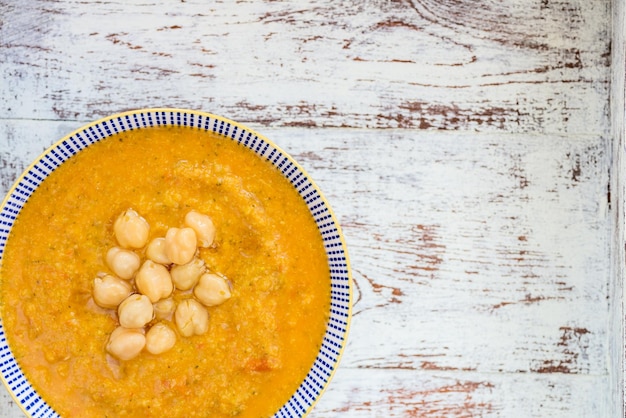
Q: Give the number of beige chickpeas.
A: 14